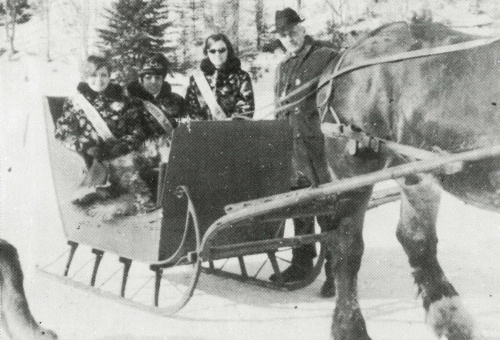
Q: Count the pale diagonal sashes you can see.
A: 3